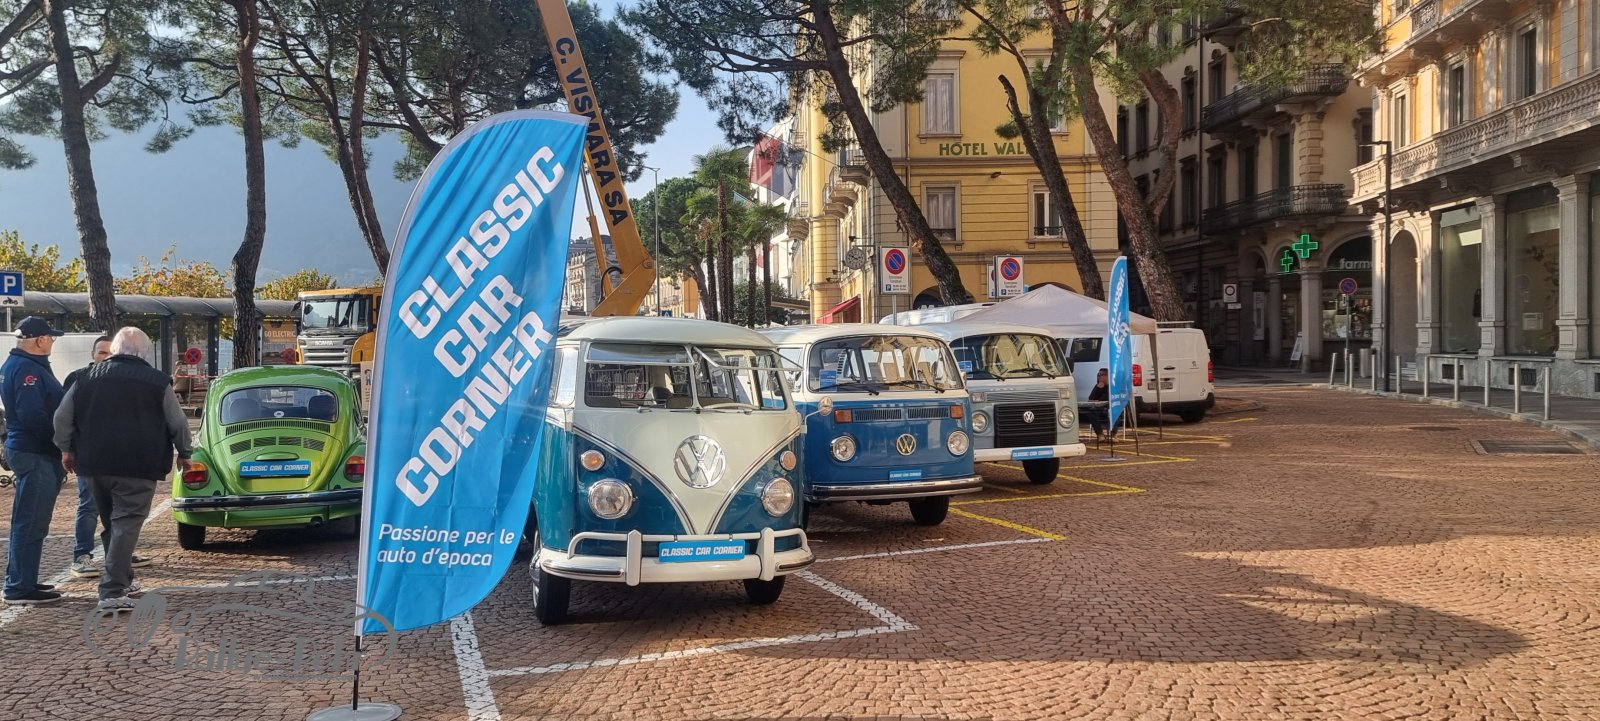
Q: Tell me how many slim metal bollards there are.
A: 9